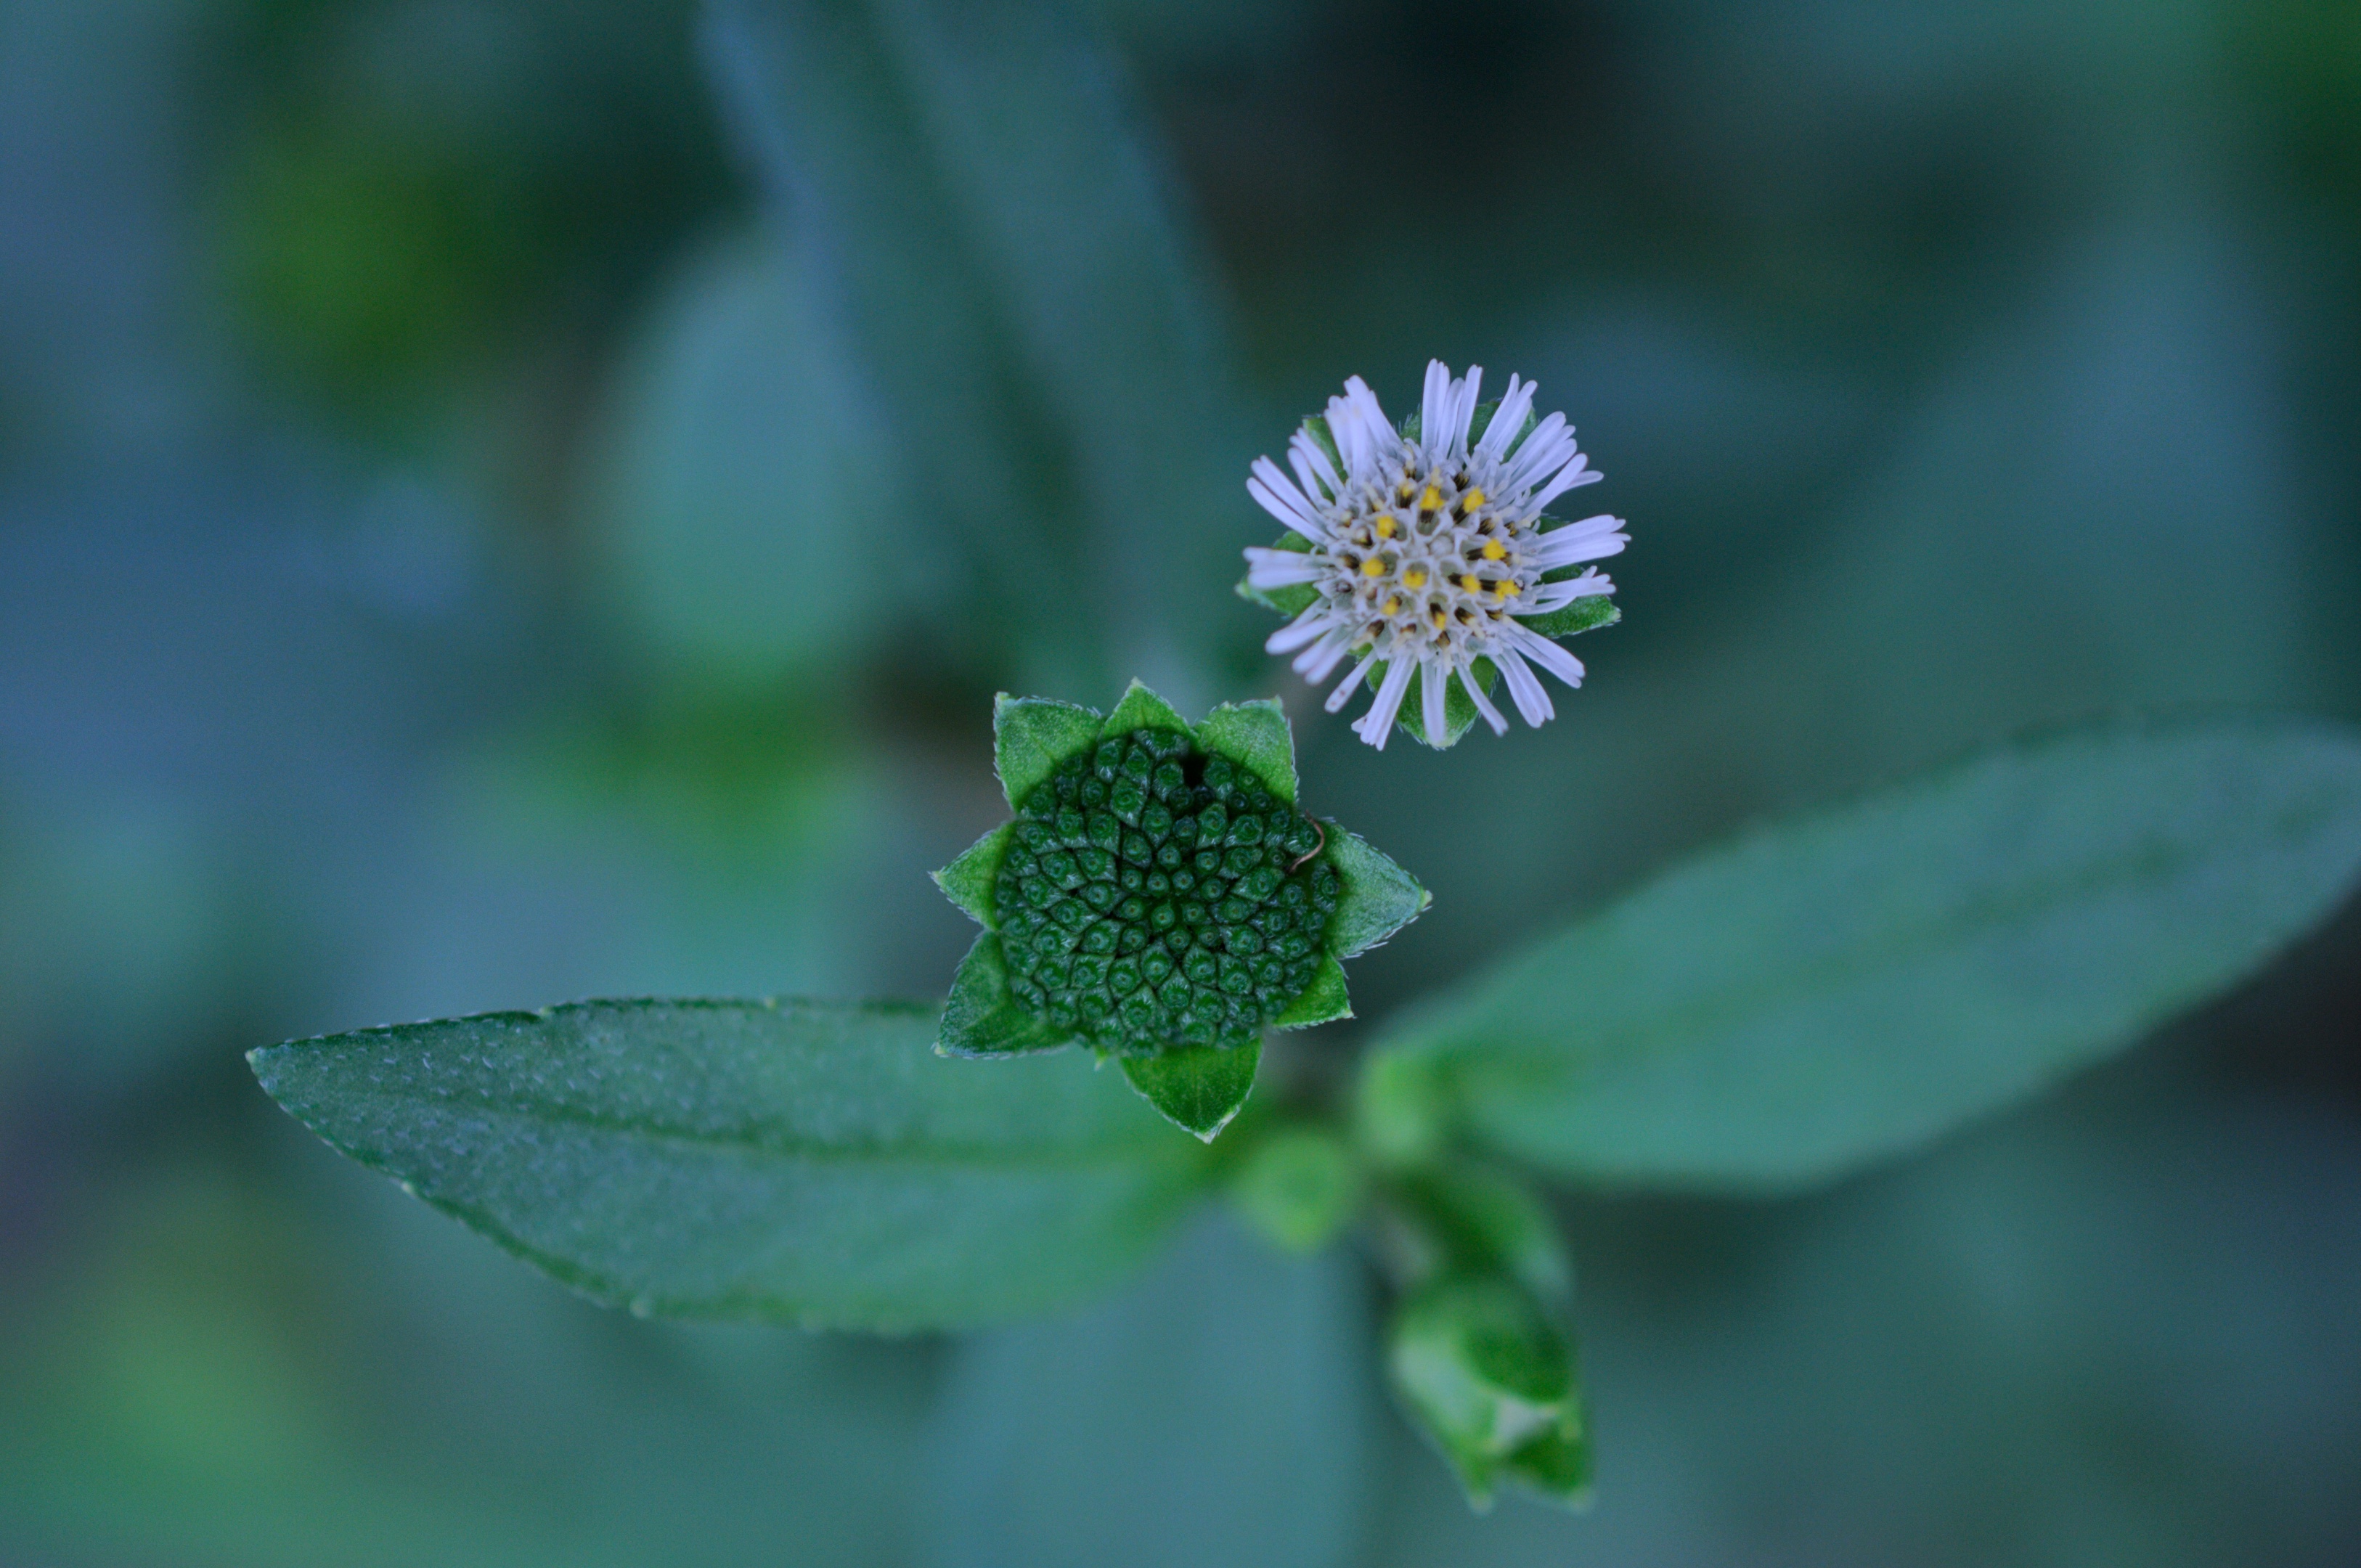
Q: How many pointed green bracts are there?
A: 8